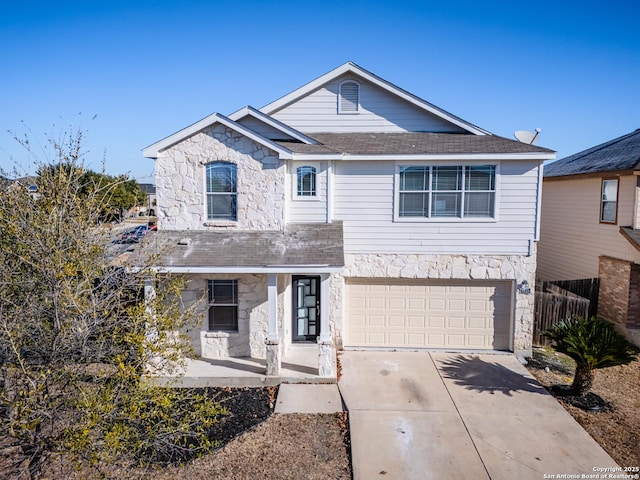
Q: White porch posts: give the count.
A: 3